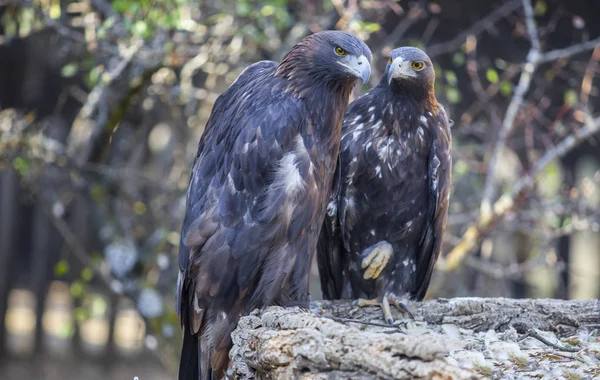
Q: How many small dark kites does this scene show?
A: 0